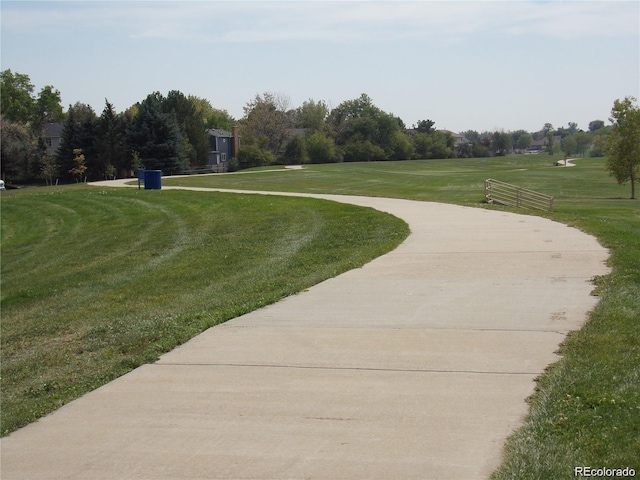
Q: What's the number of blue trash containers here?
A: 1